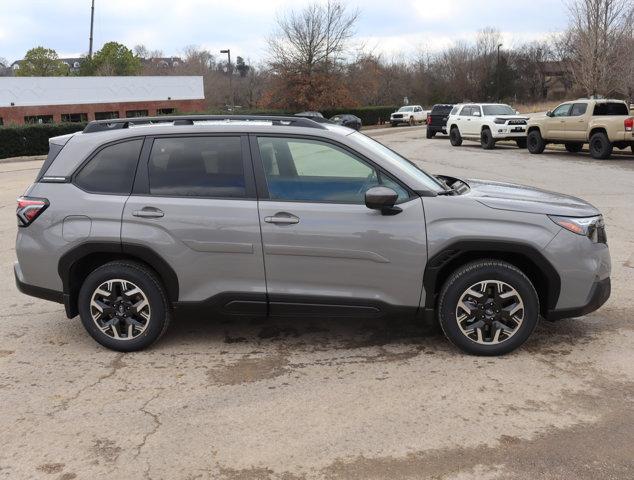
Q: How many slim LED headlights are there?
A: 1